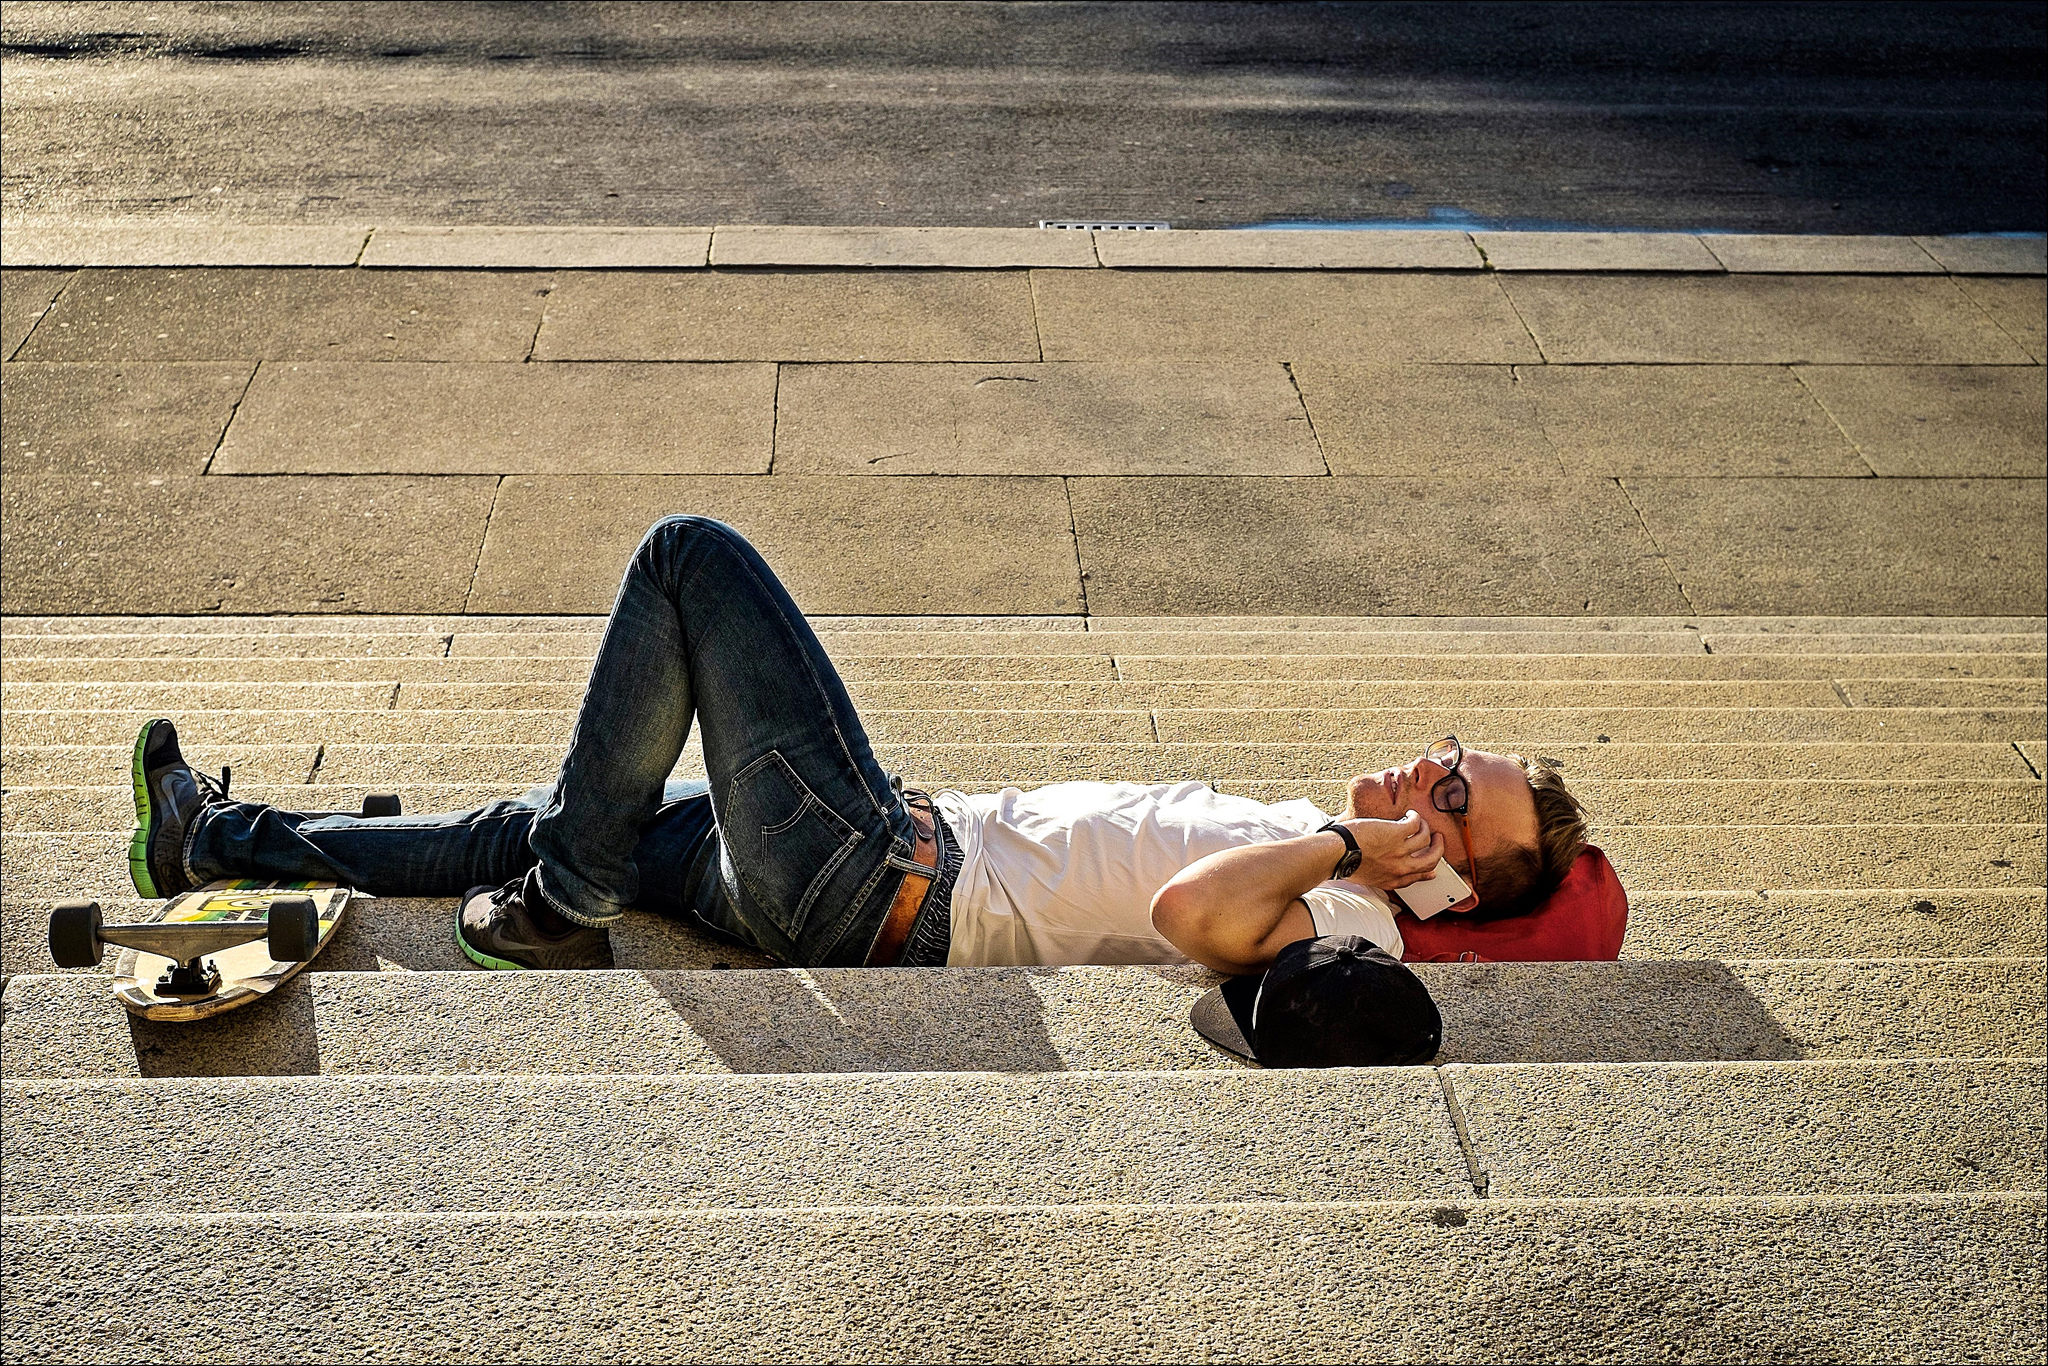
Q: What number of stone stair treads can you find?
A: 12